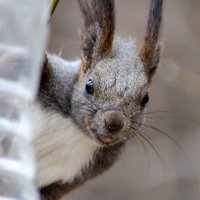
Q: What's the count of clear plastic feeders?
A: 1